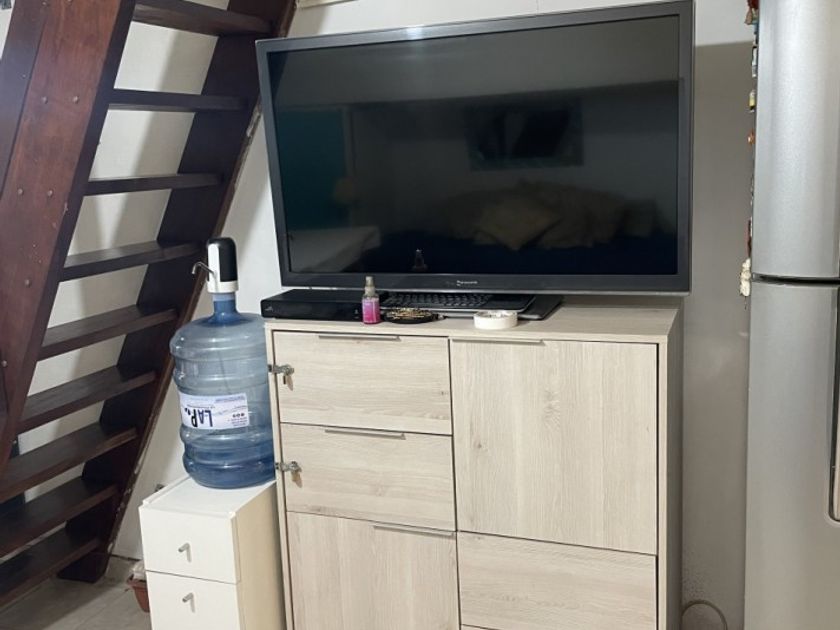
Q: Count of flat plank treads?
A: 9